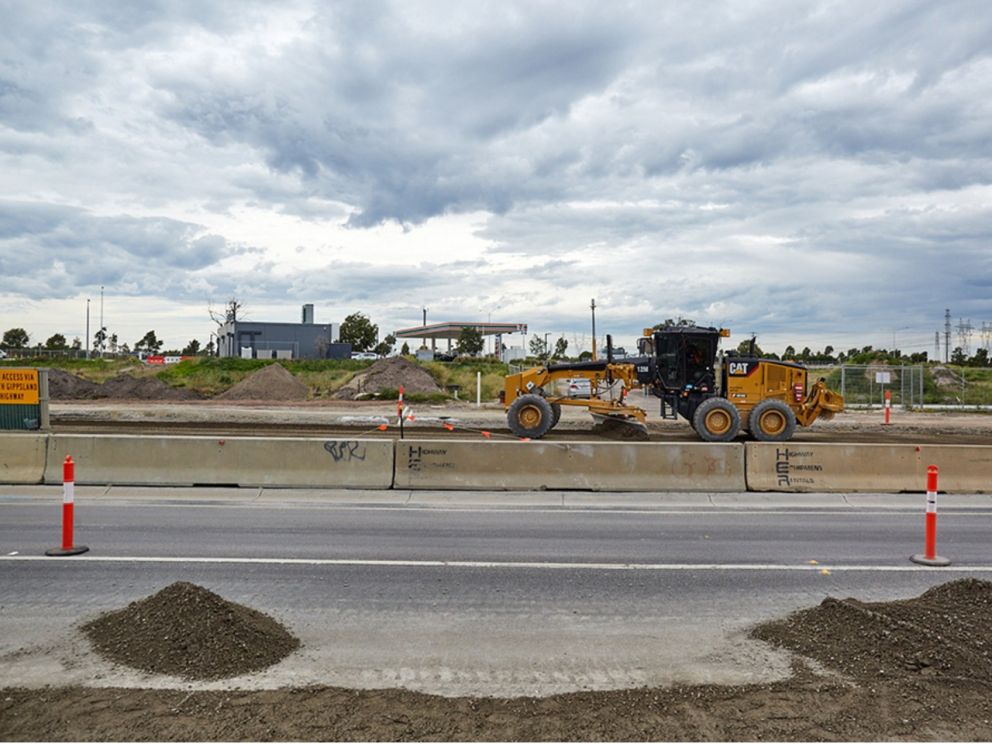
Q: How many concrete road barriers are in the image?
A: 4